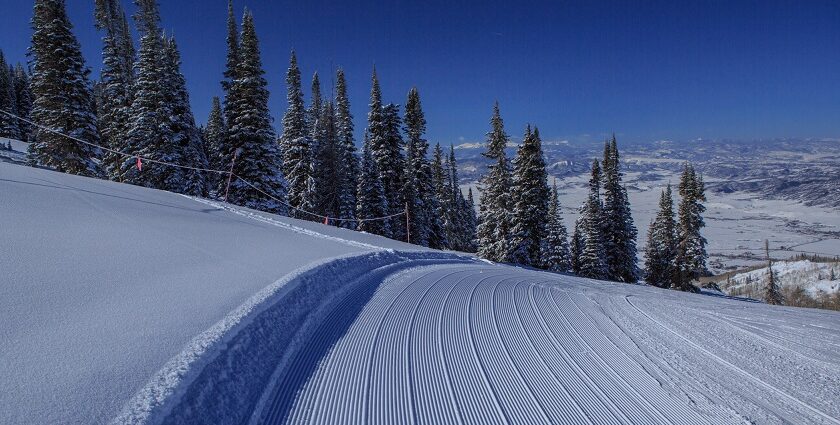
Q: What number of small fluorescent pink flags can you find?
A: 2